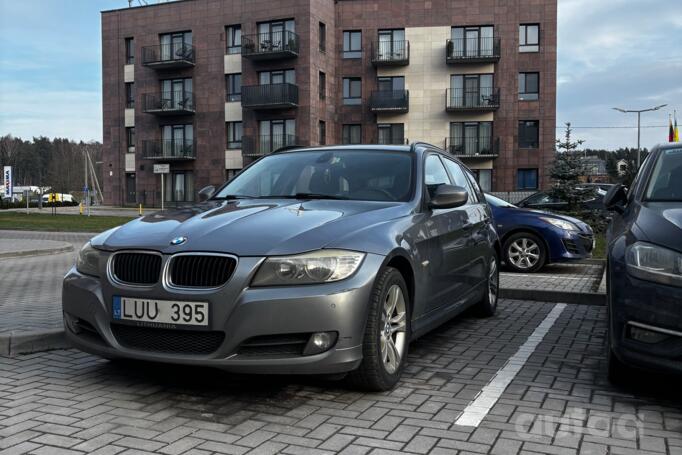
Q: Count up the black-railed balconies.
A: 12